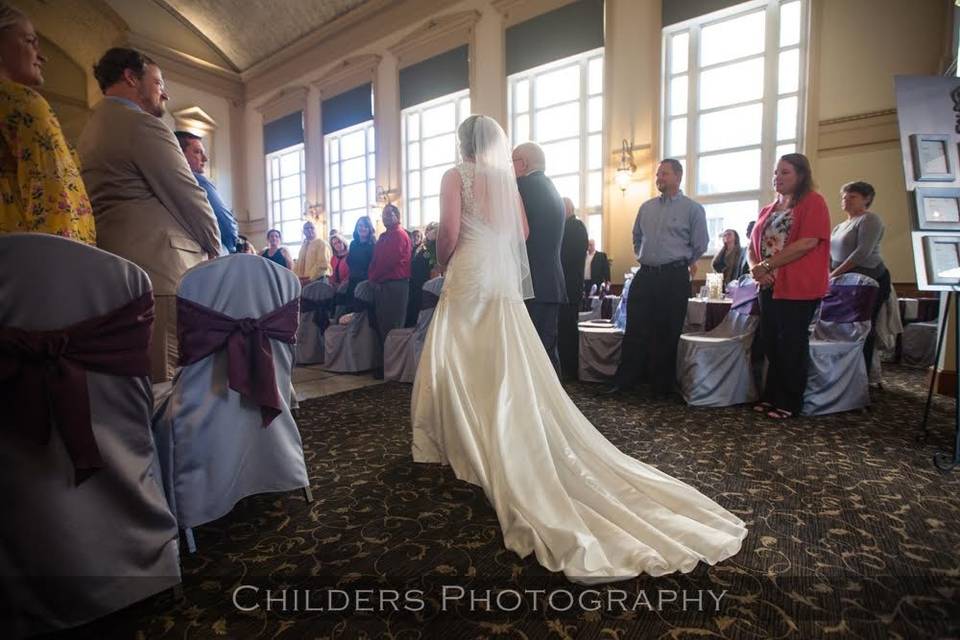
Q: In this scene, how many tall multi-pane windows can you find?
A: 5